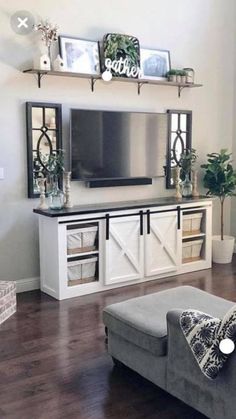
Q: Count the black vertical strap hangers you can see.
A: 4